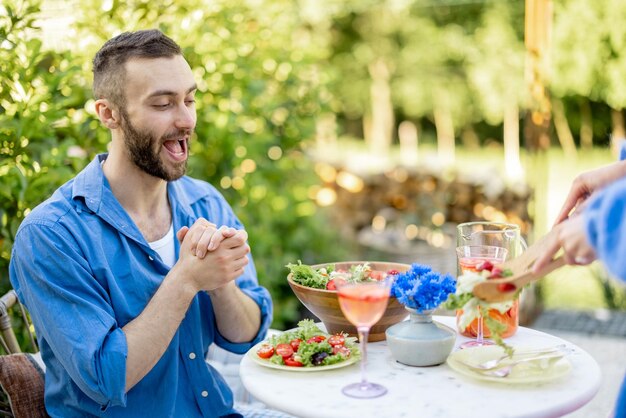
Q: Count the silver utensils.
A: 2